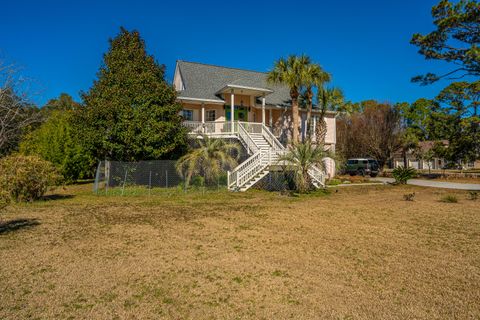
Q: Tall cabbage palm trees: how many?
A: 3